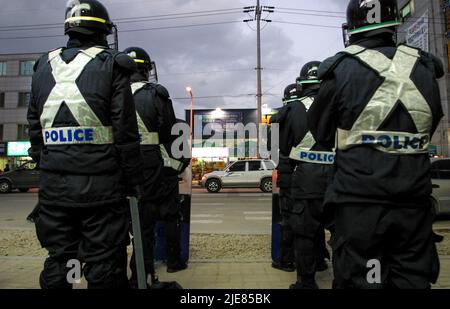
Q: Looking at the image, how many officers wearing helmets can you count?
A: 5